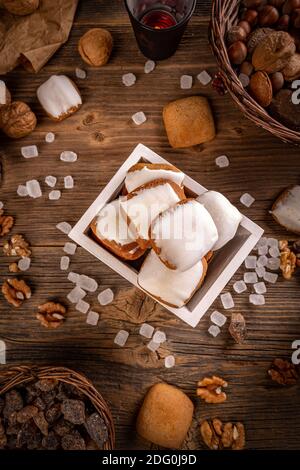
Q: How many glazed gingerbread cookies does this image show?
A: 8